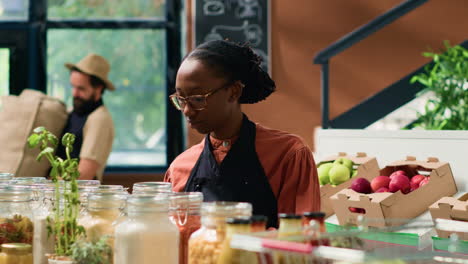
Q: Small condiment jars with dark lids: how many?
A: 4